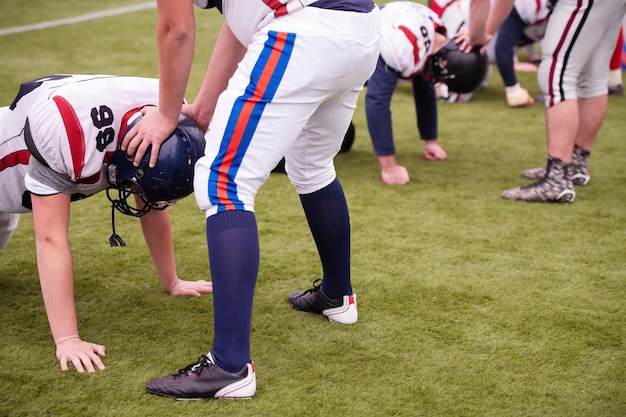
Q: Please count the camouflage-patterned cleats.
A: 2